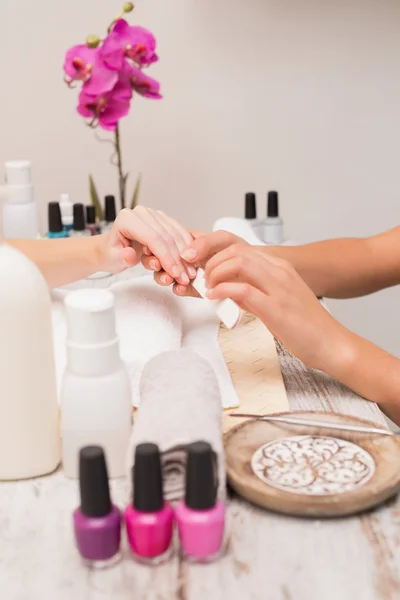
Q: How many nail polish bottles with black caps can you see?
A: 9